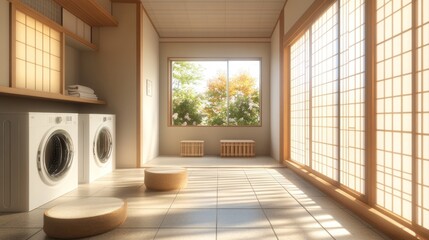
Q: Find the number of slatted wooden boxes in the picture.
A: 2